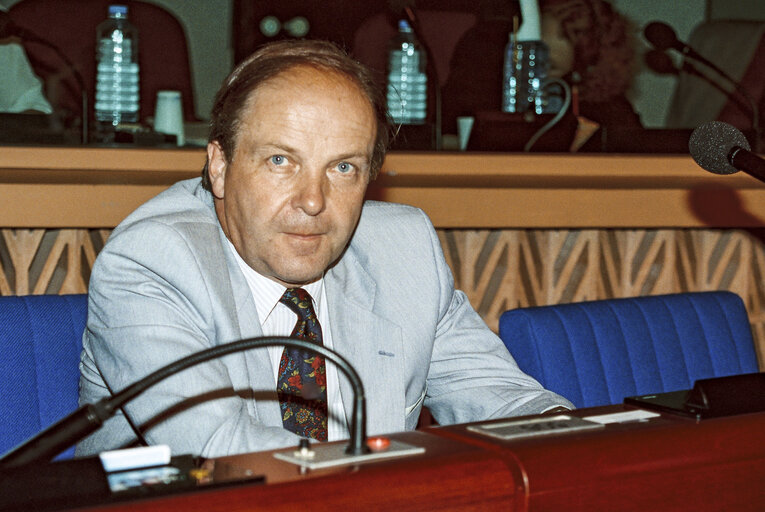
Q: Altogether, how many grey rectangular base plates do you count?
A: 2